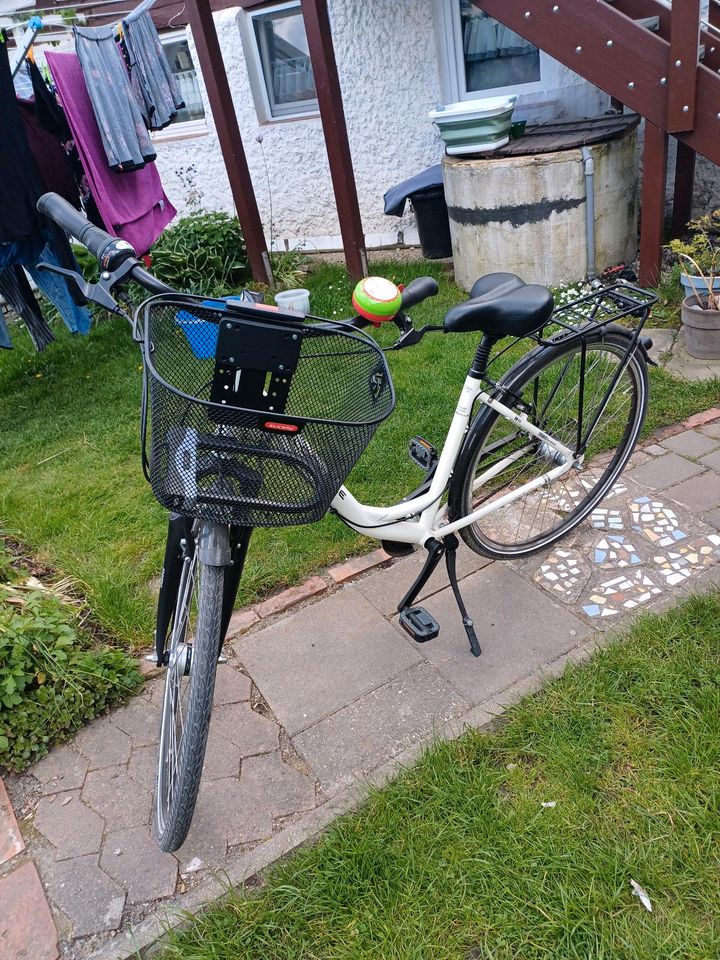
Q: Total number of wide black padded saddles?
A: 1